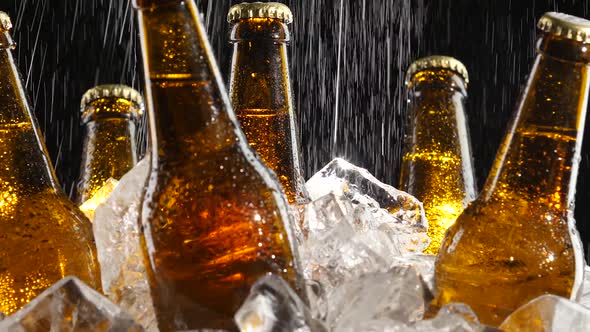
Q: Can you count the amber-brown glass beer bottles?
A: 6